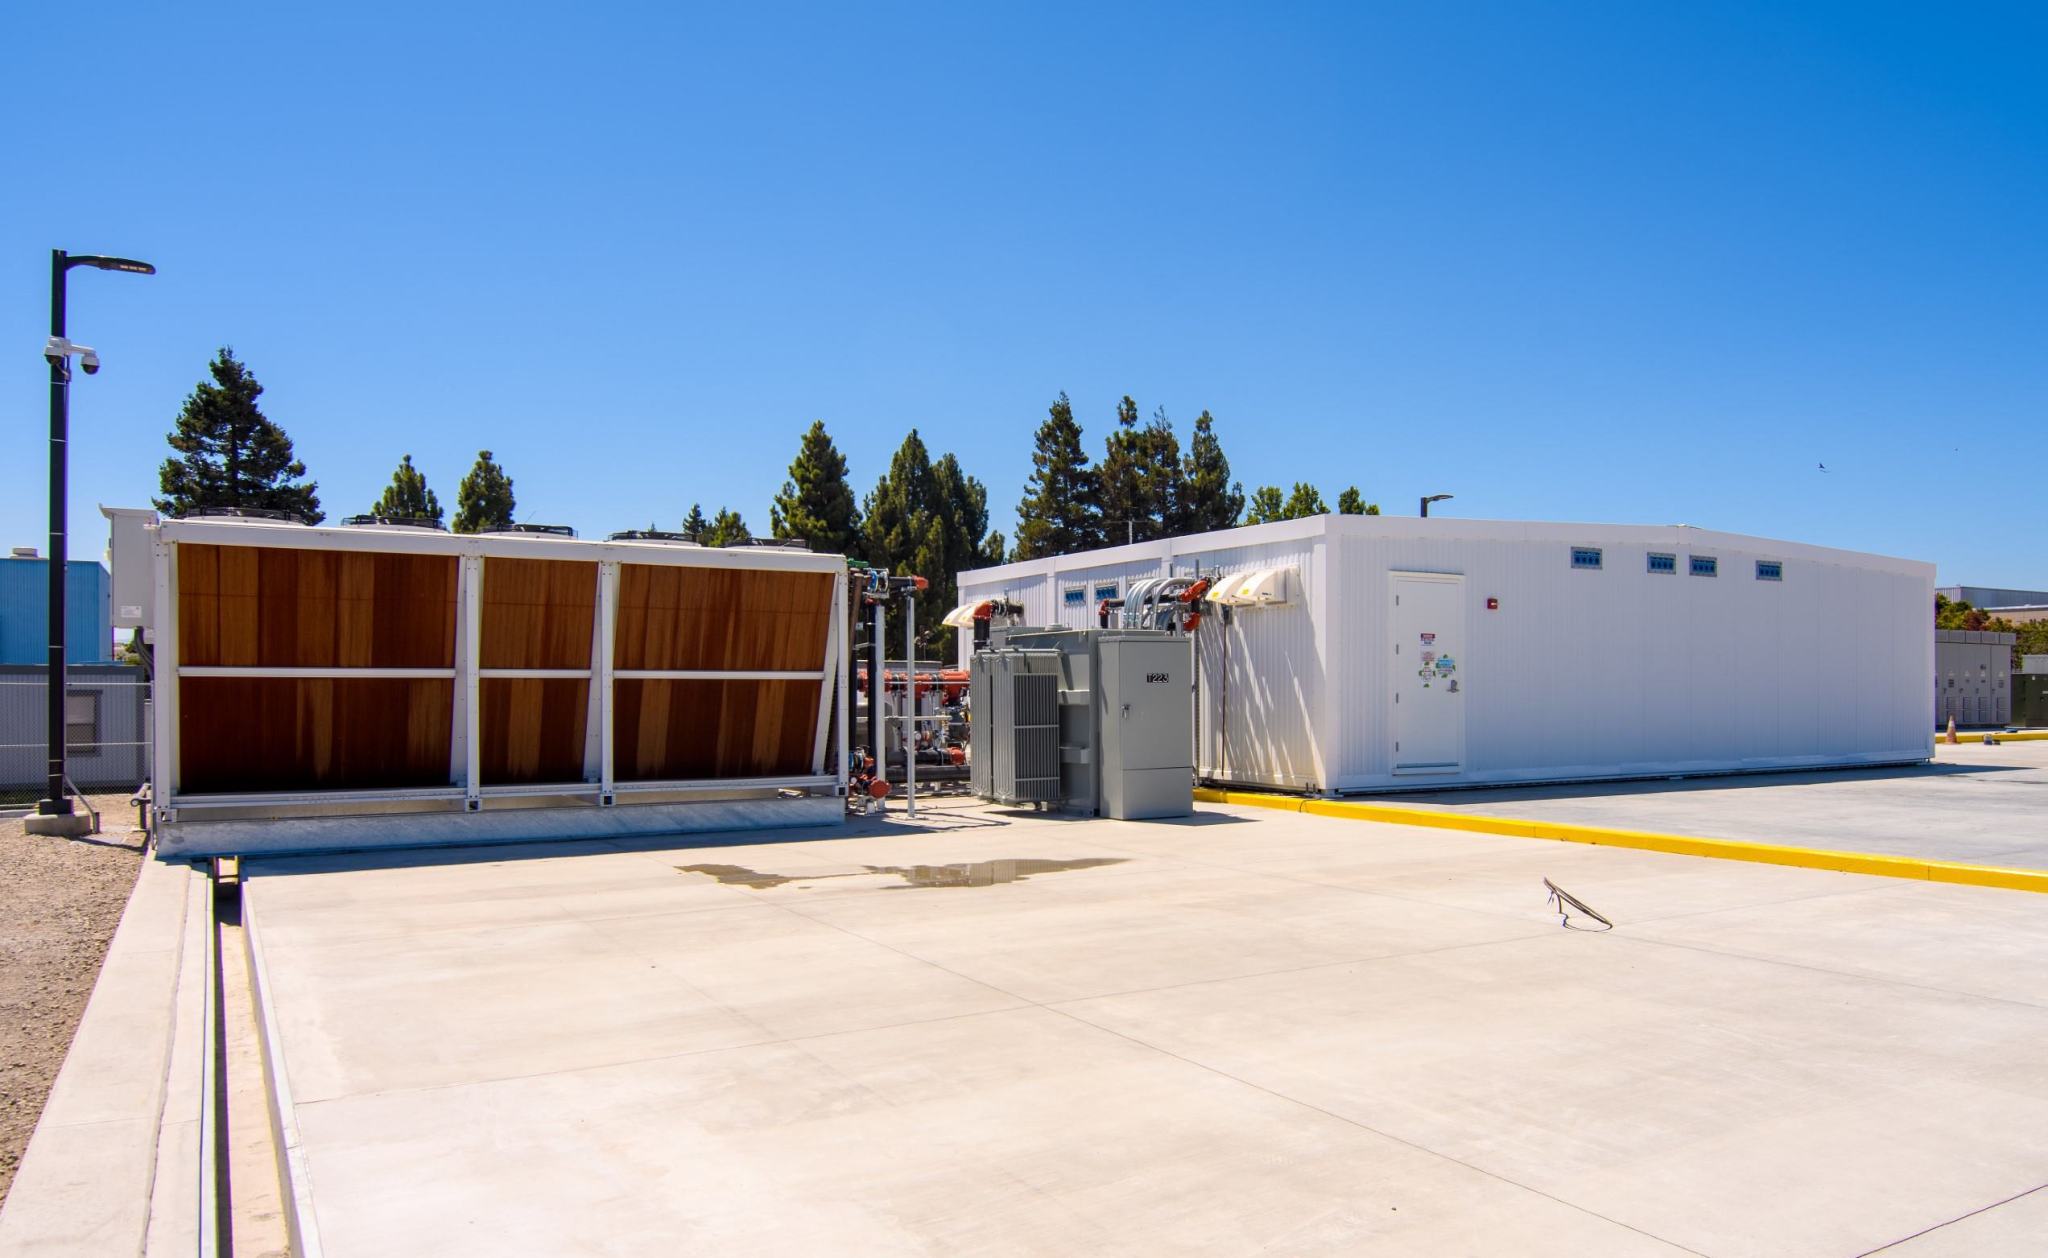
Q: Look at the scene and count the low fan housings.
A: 5